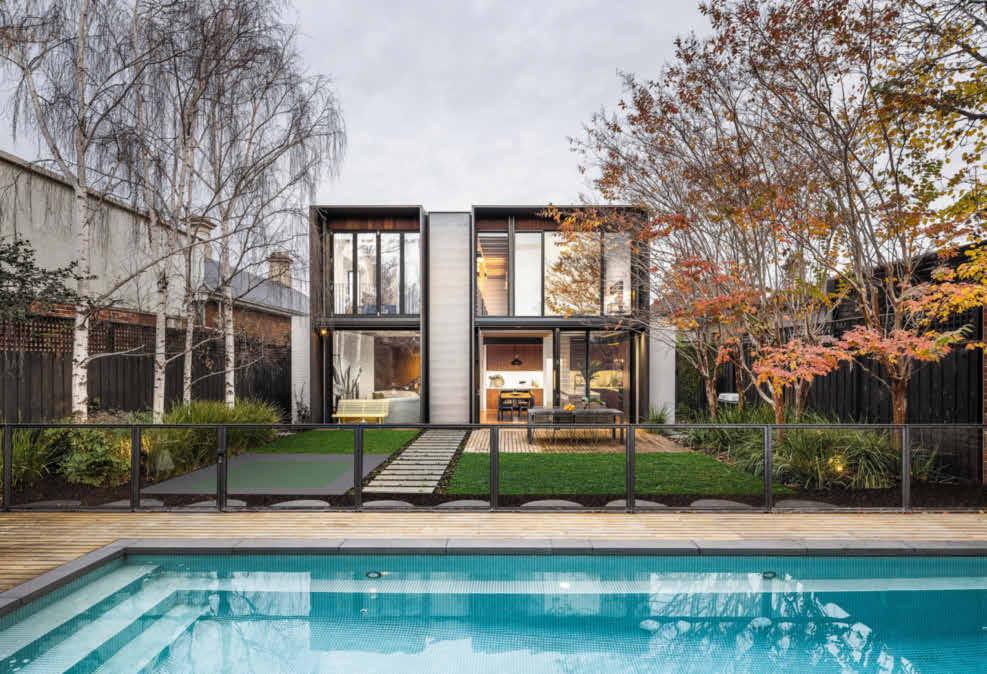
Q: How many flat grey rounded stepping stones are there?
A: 10